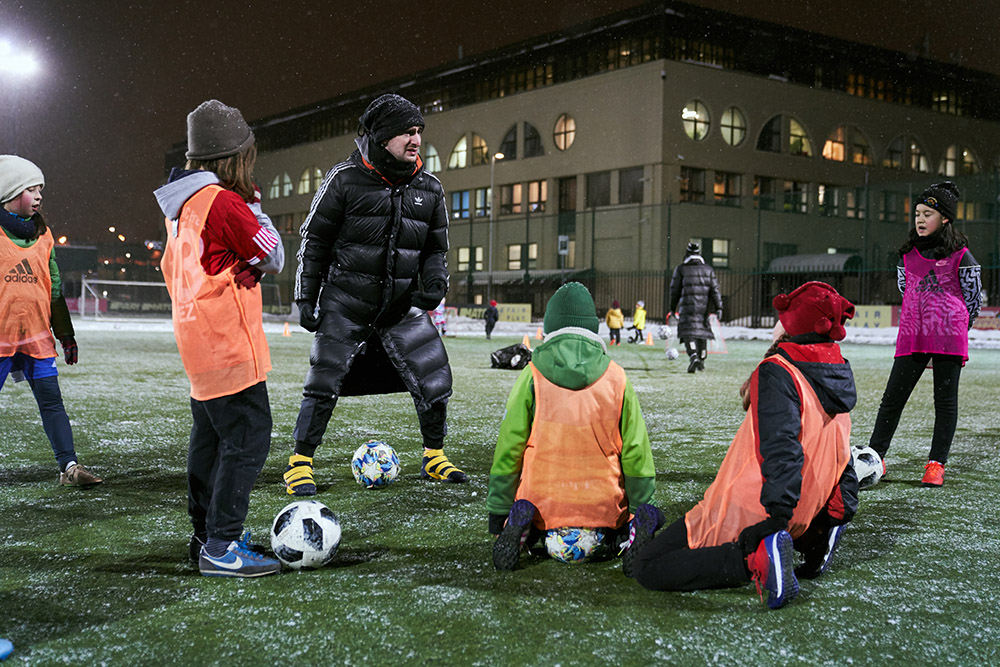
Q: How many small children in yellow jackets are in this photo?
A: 2